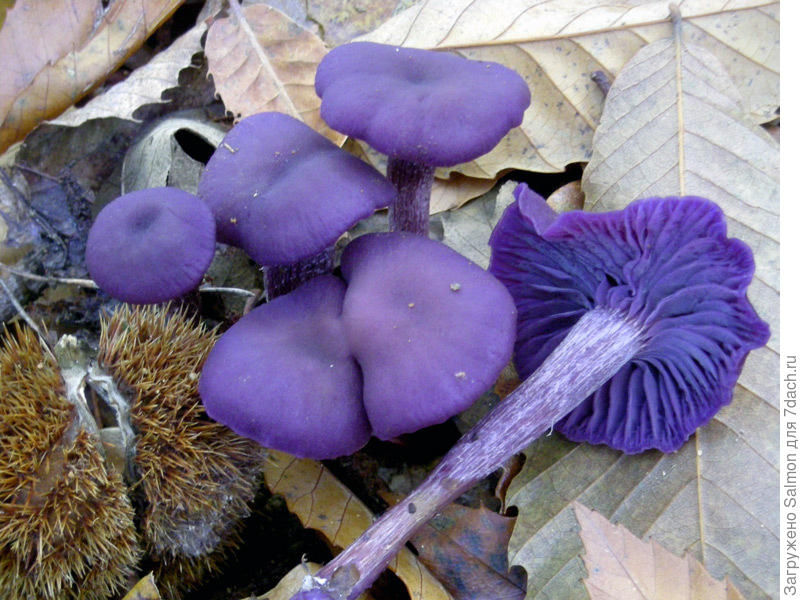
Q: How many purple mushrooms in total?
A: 6